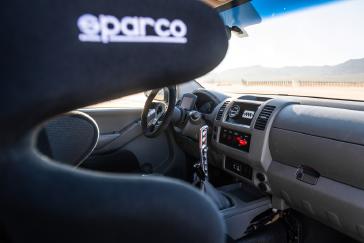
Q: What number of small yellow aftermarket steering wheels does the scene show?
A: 0